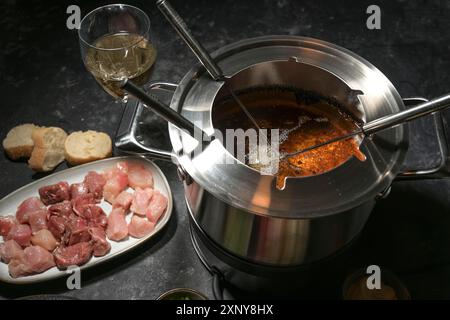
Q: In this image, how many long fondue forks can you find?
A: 3